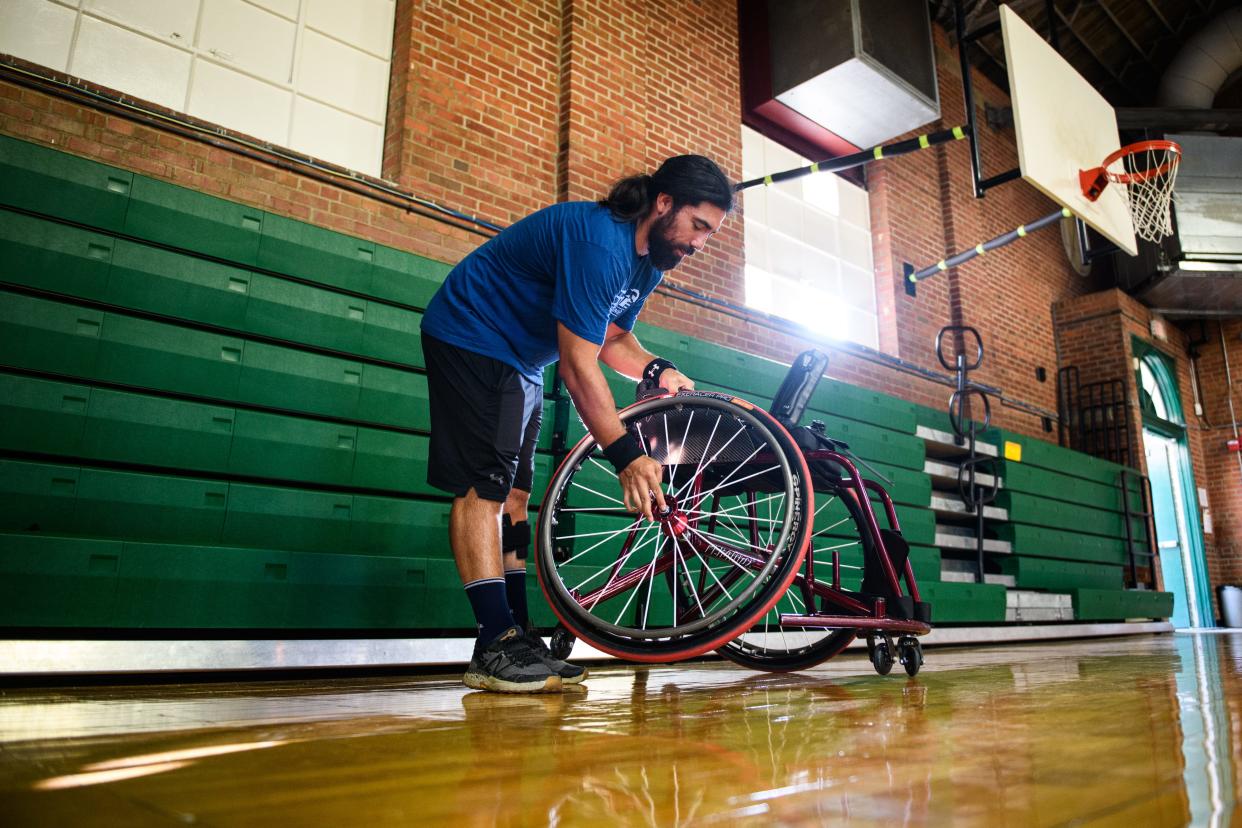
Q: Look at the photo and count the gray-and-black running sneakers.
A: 2